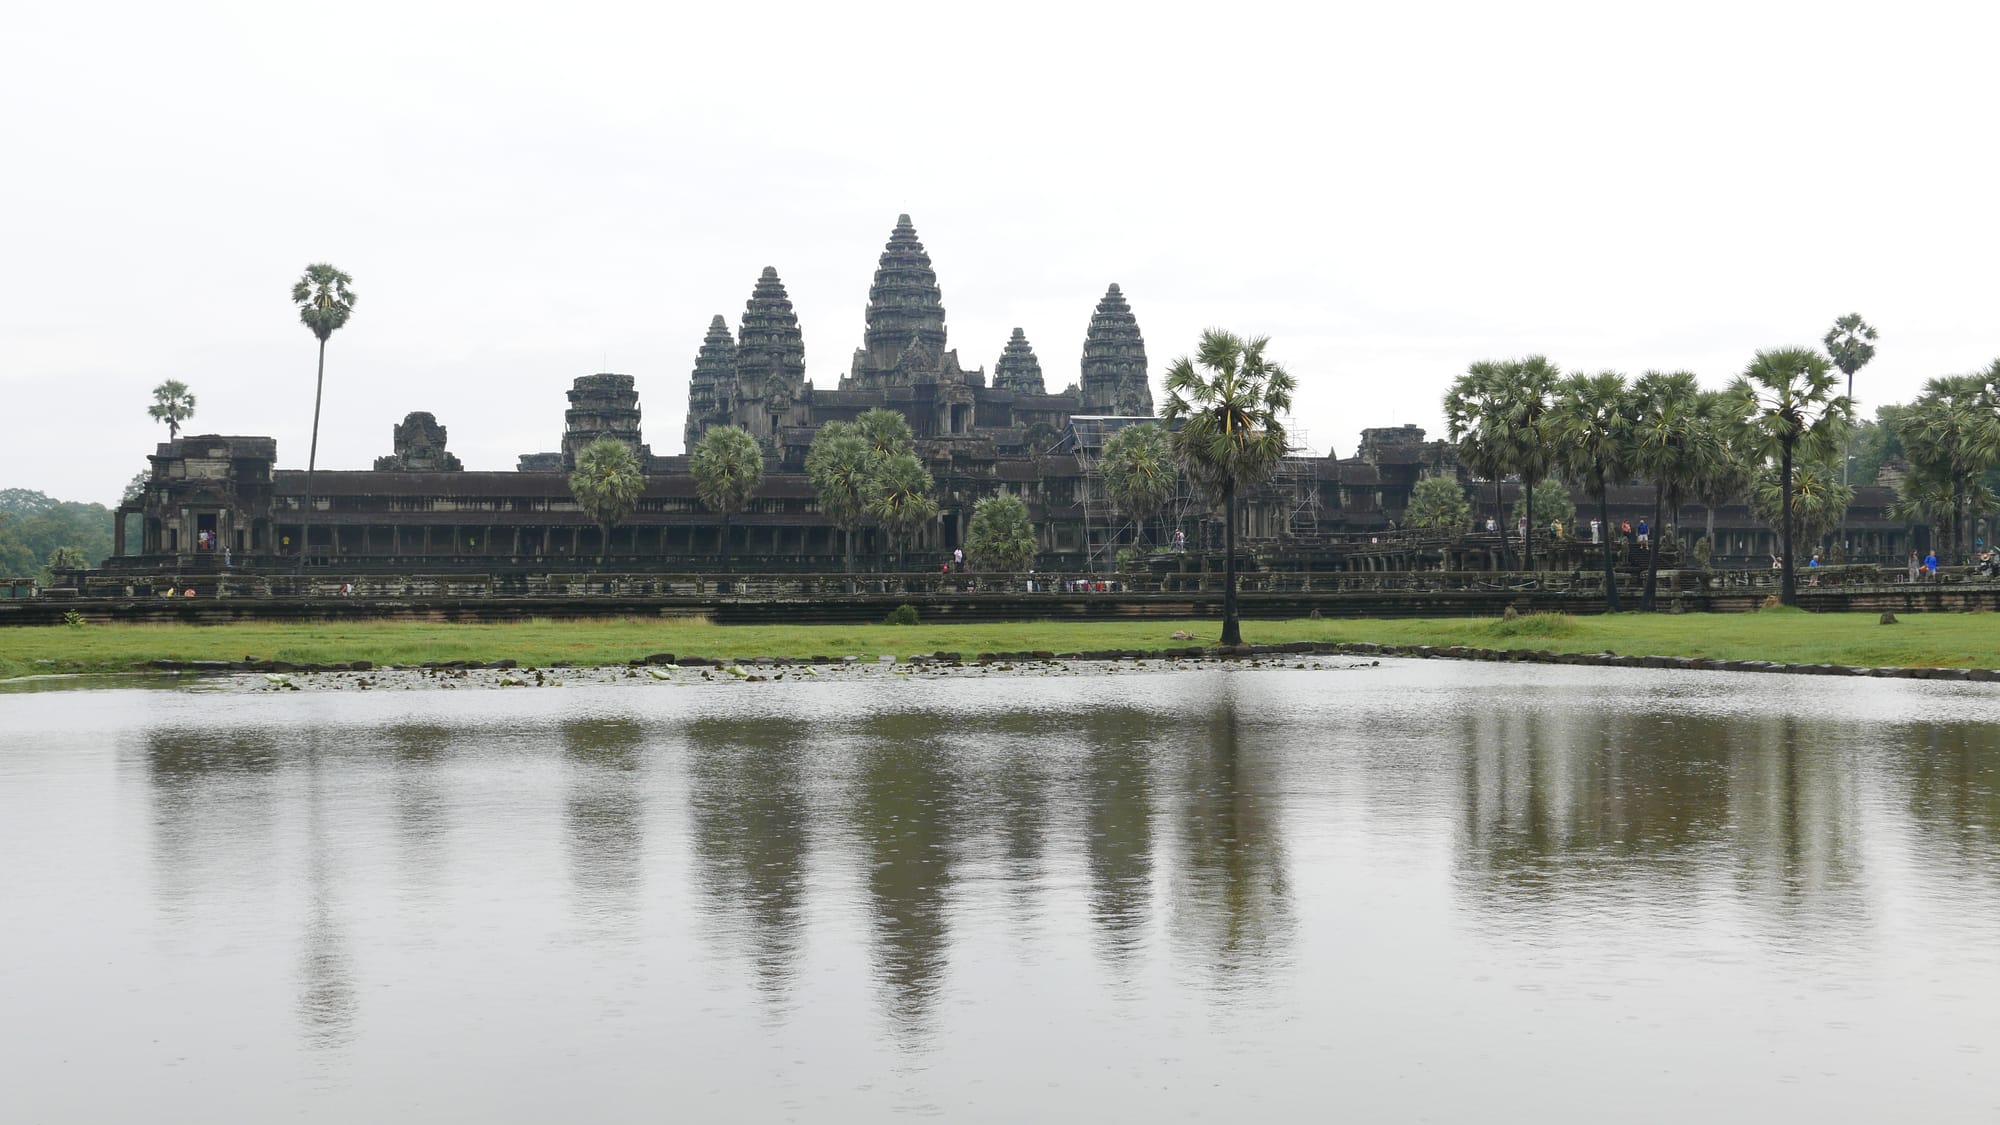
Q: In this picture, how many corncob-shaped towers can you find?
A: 5